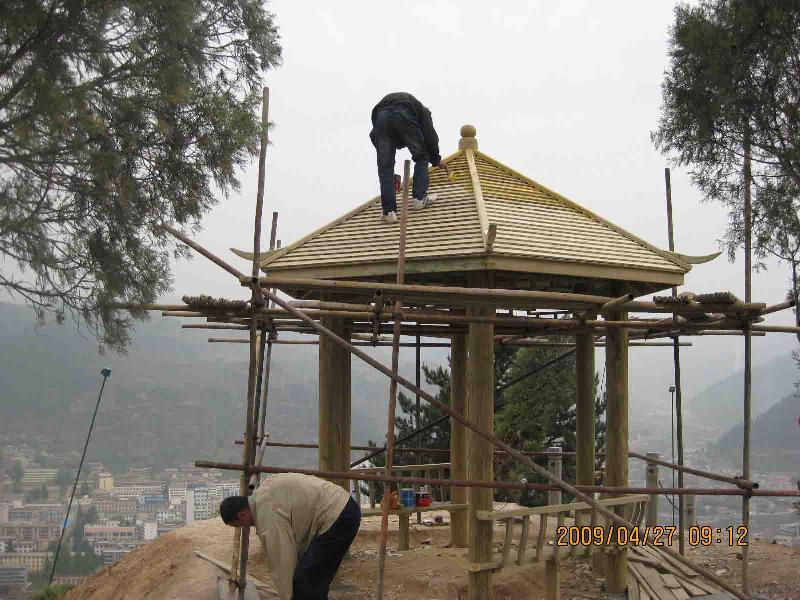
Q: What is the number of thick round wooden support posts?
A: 5